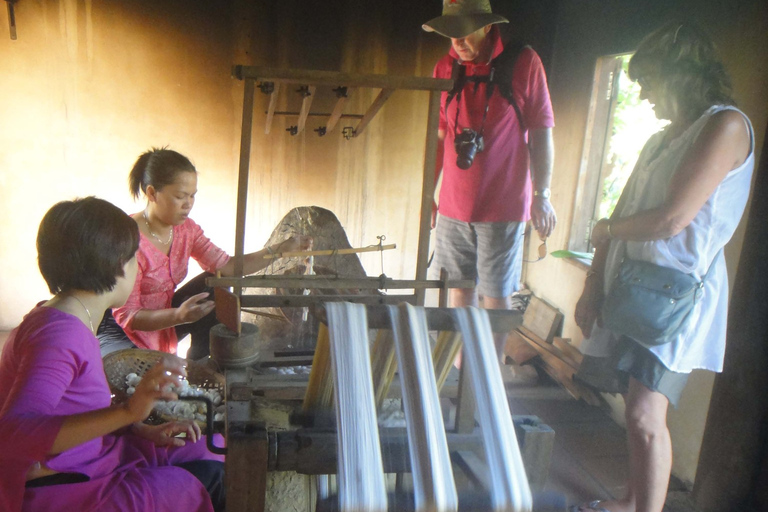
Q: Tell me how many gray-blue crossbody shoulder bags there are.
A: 1